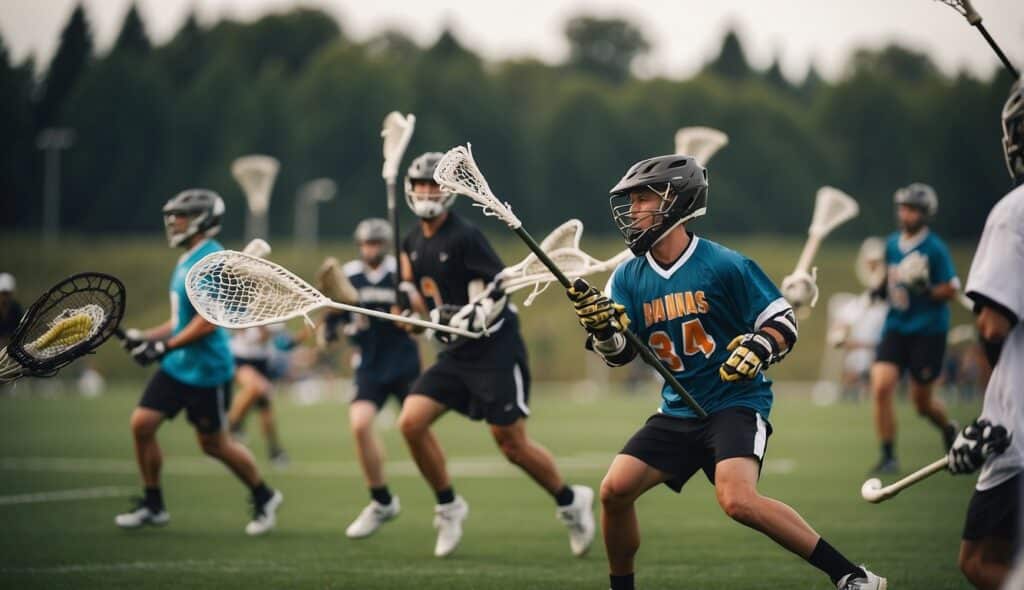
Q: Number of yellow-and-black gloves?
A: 2